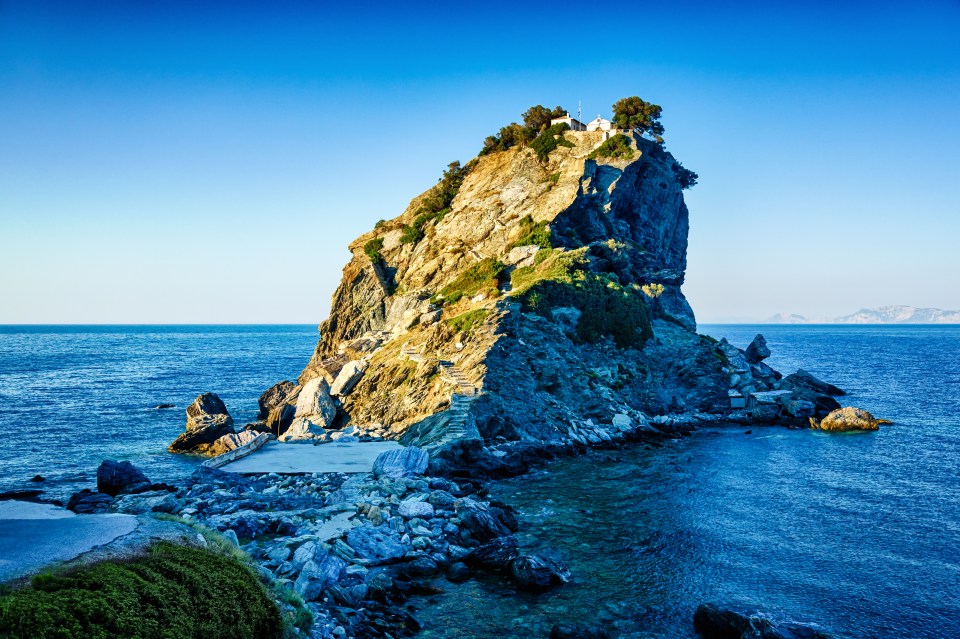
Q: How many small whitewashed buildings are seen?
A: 2